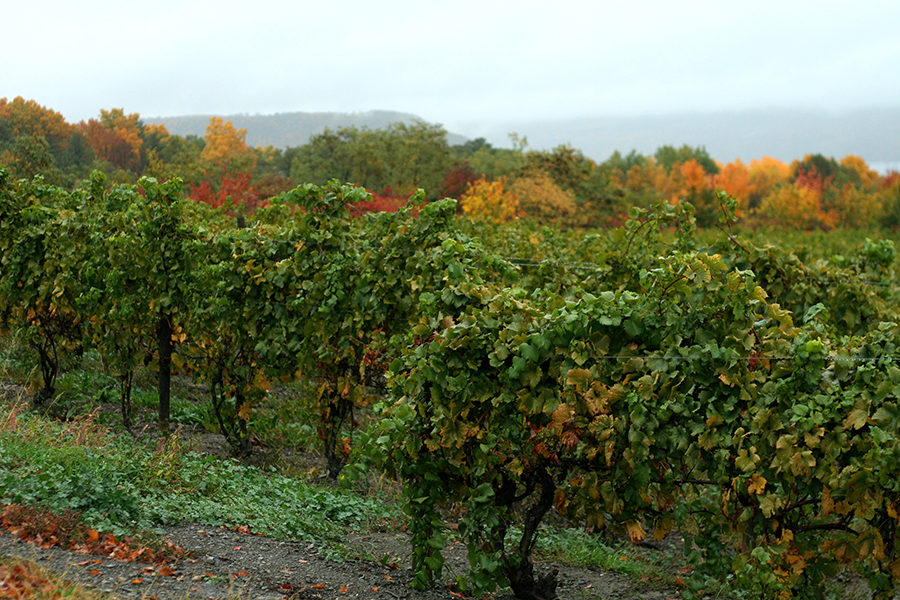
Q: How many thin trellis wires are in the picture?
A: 3